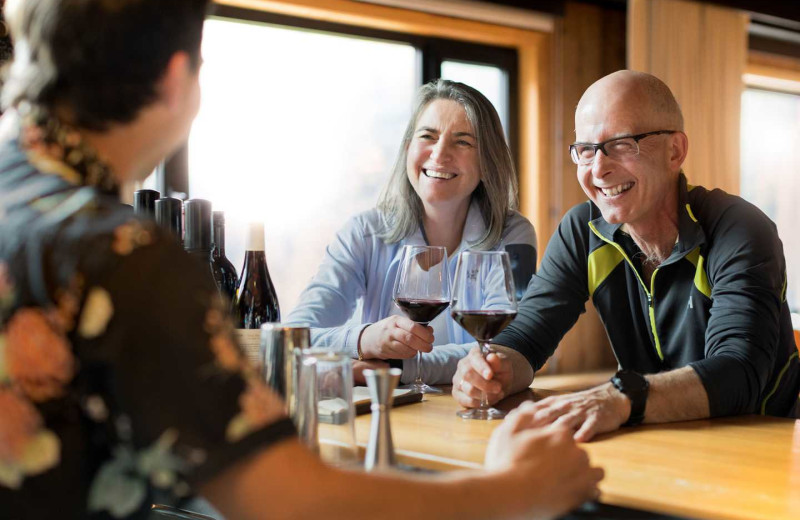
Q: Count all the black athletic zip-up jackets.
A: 1